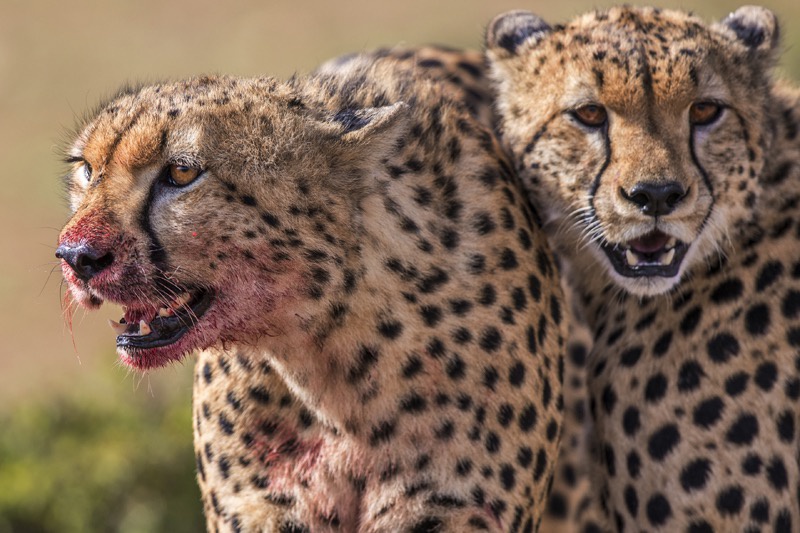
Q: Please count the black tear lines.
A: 3